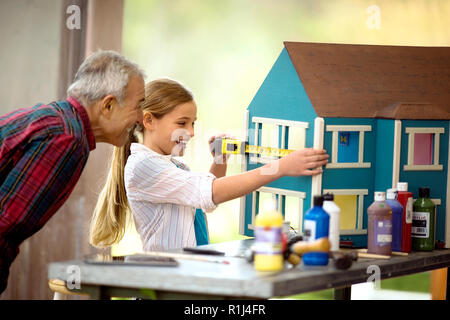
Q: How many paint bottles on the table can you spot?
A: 7